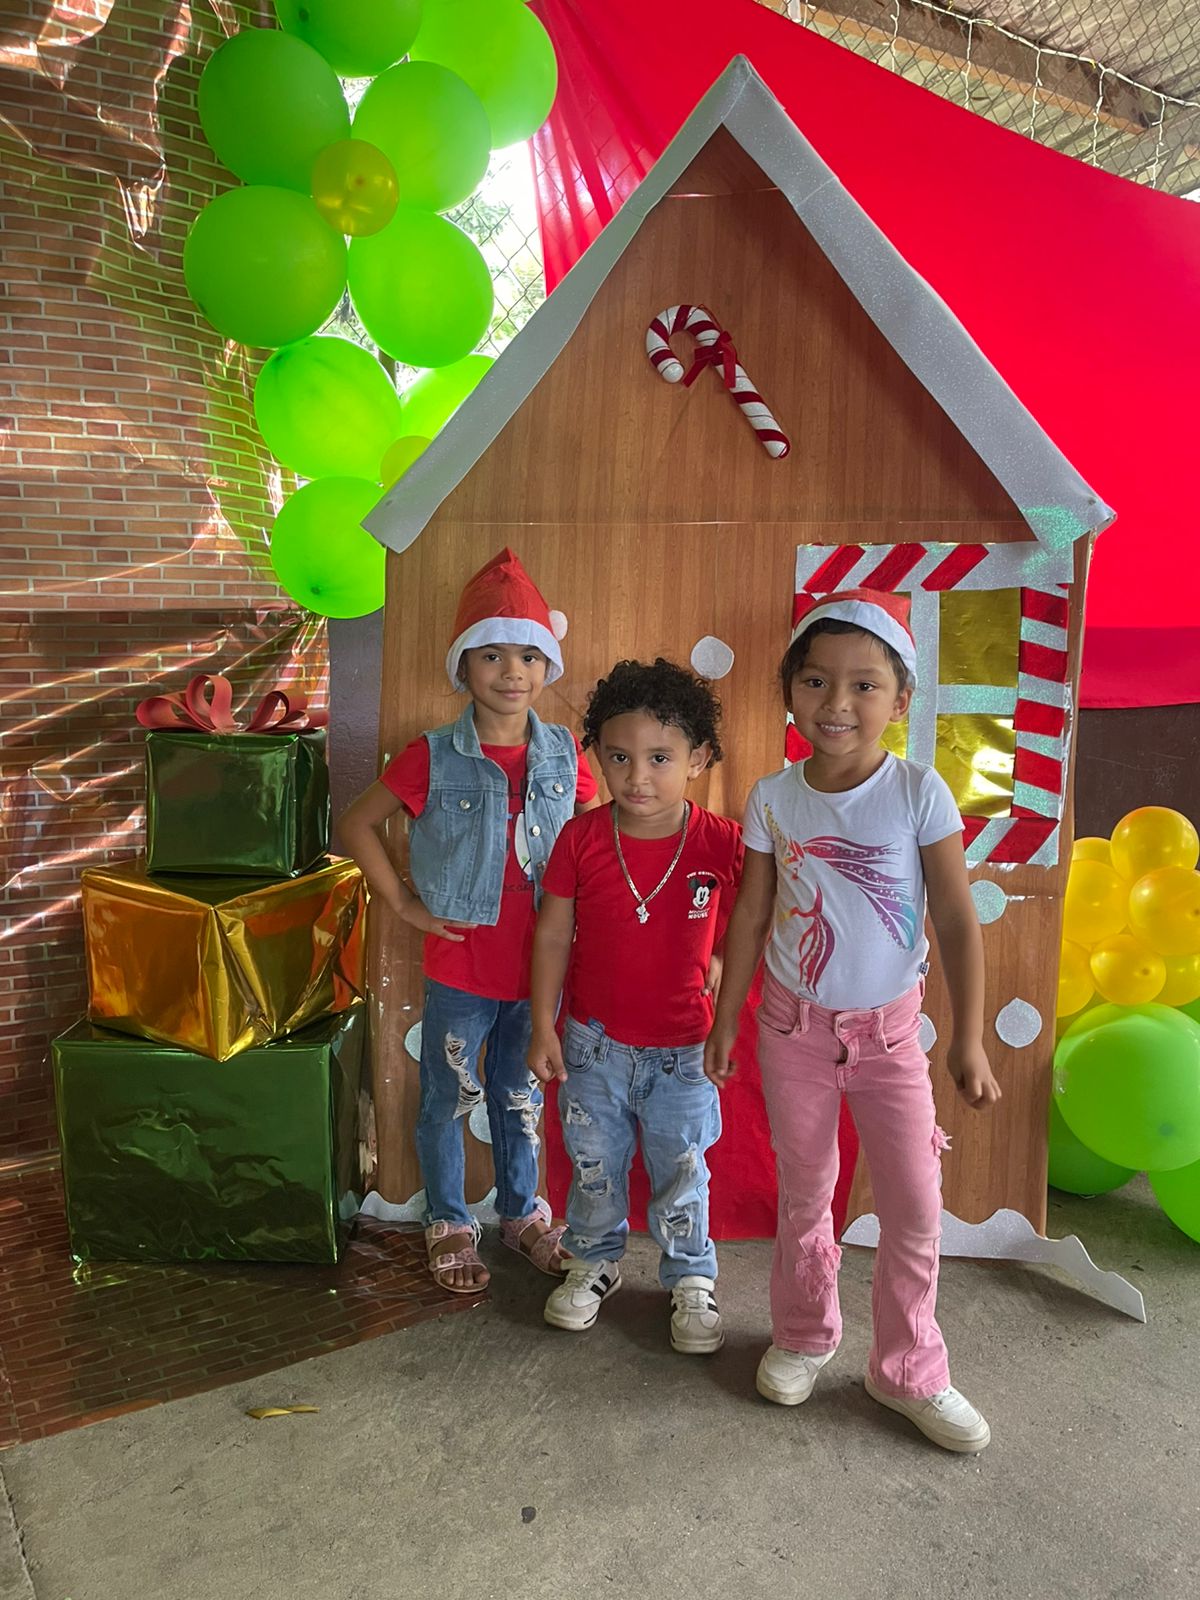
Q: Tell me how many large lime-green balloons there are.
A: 12